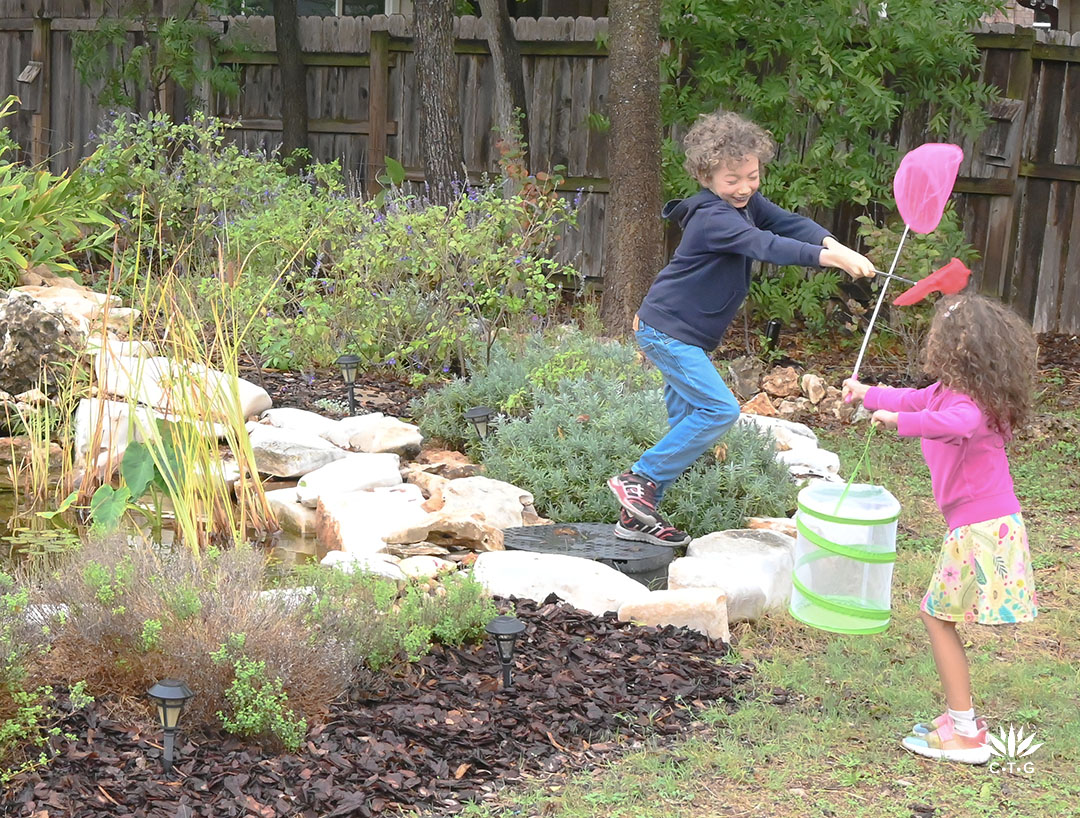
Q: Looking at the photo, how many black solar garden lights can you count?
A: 4